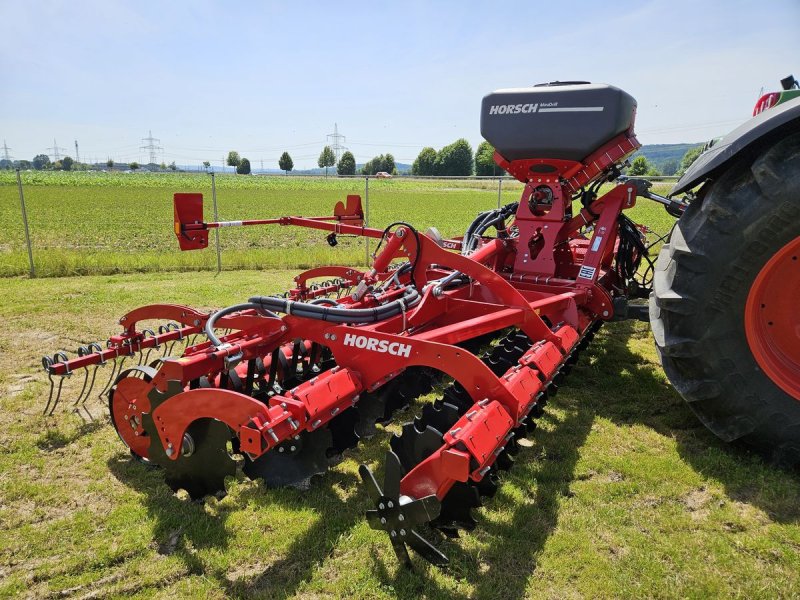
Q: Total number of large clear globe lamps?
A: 0